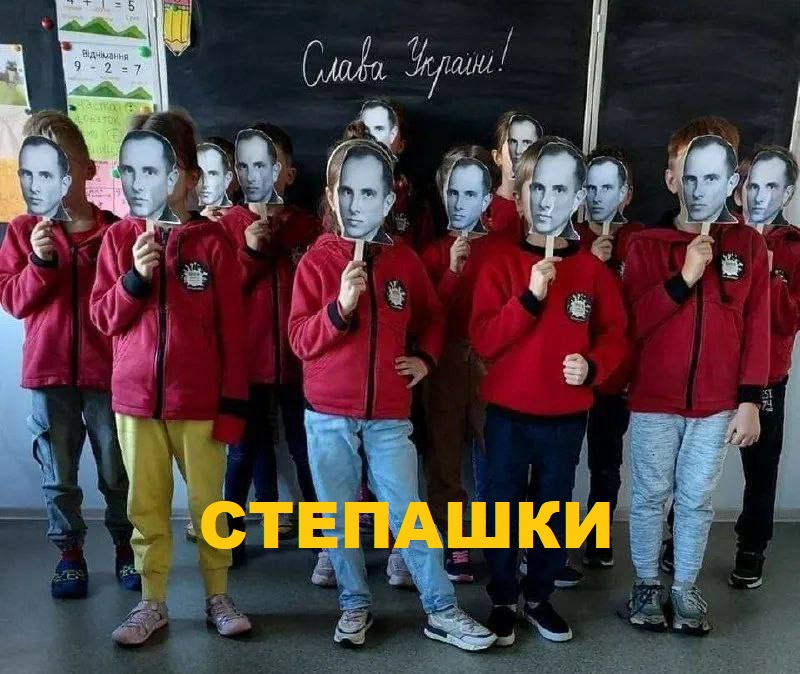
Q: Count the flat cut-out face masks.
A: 12